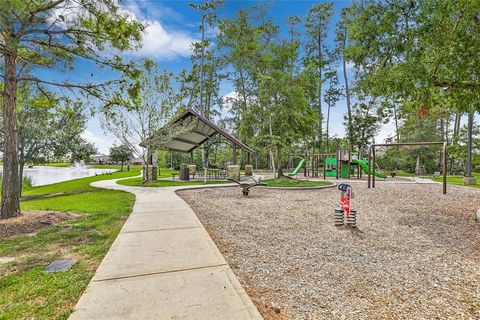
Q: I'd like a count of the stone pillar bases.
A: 4